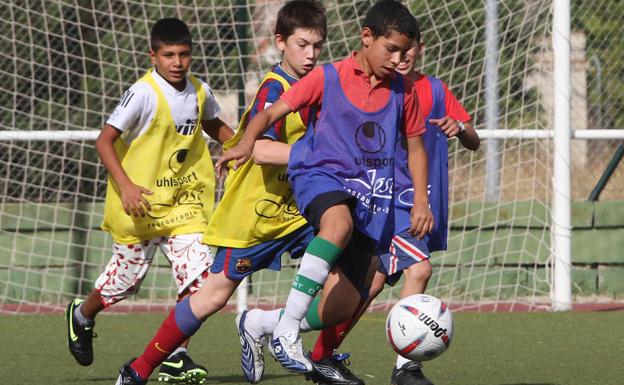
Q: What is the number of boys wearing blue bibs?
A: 2